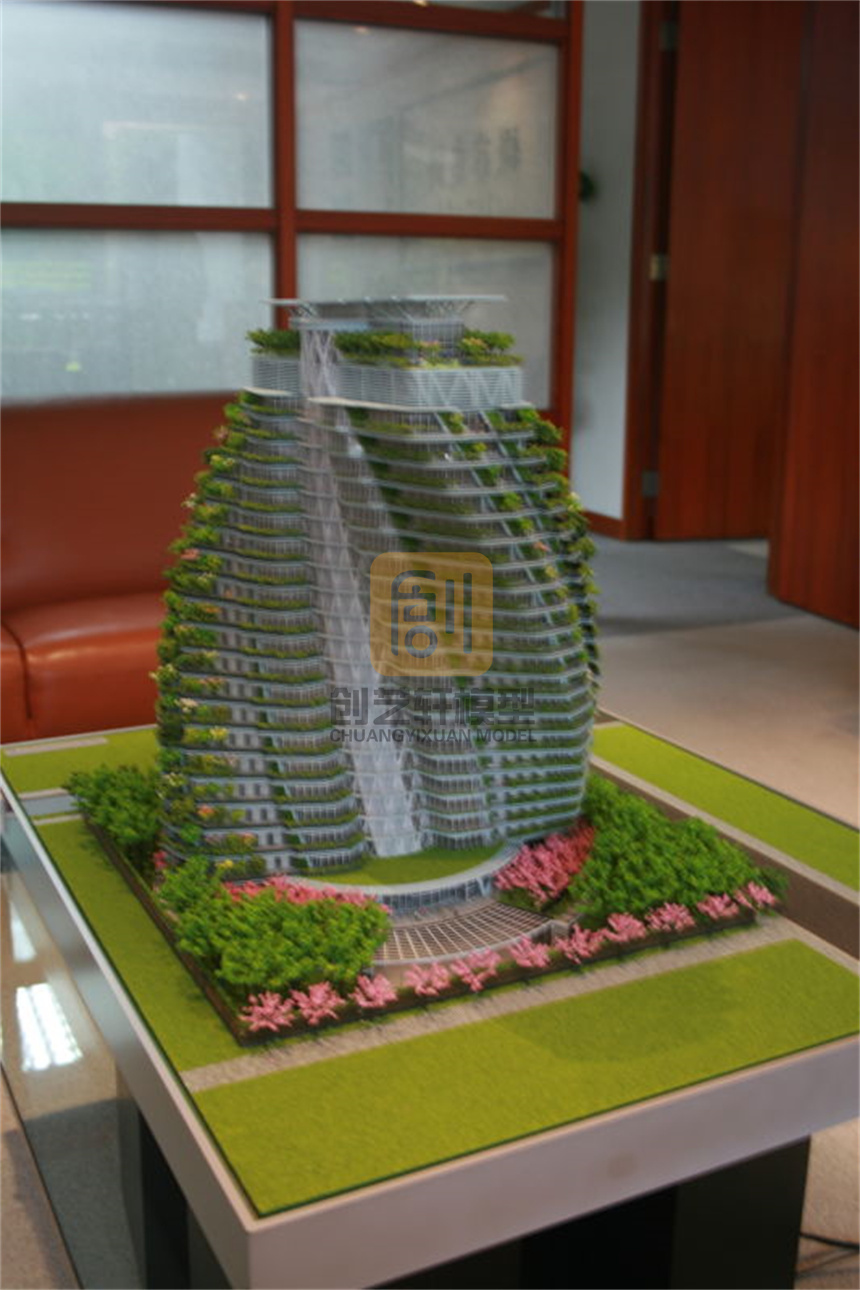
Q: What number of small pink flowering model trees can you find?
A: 11